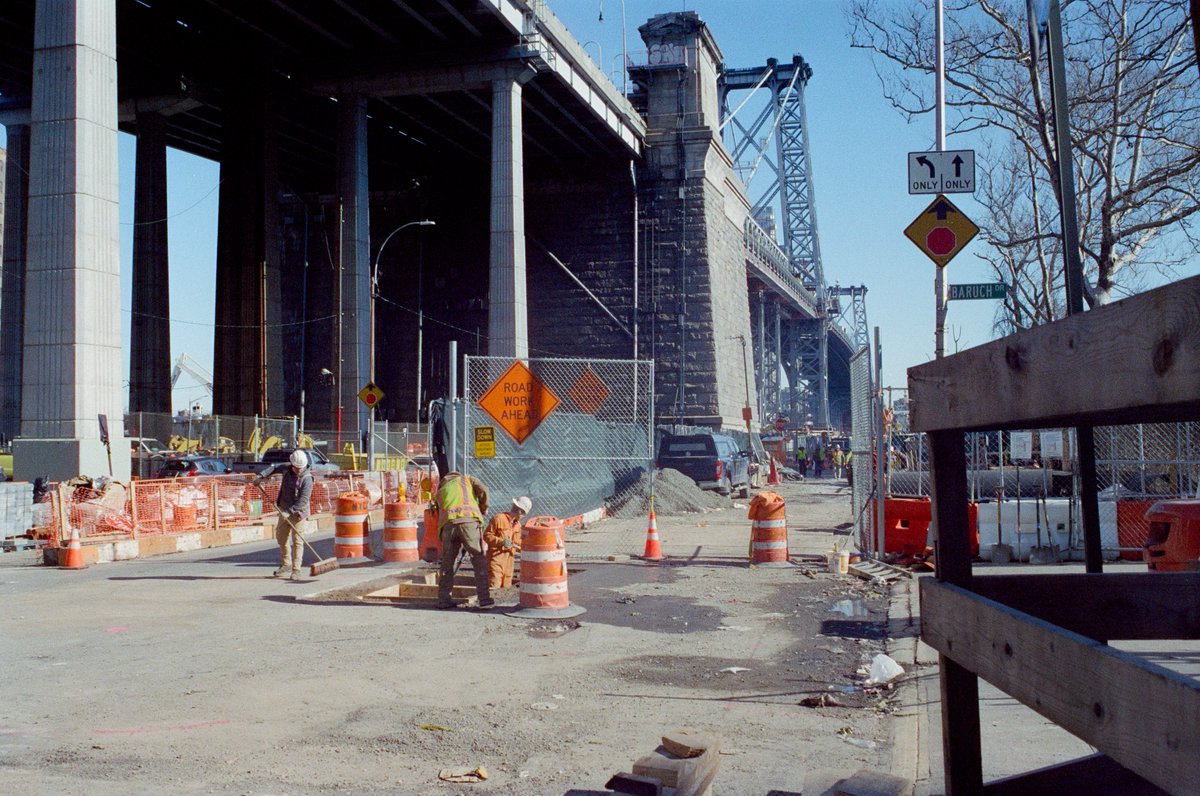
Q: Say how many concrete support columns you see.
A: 6